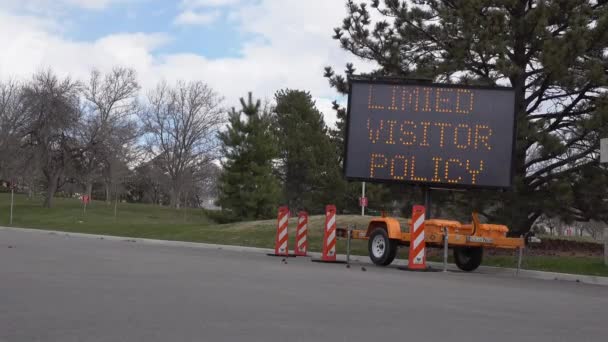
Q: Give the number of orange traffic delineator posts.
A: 4